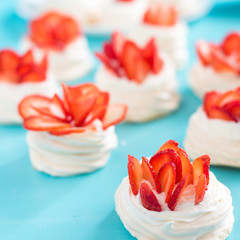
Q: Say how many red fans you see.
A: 0